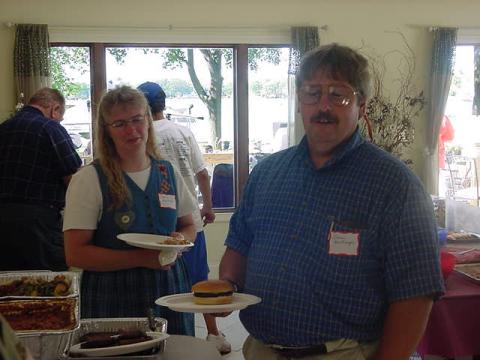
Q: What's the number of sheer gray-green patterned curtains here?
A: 3